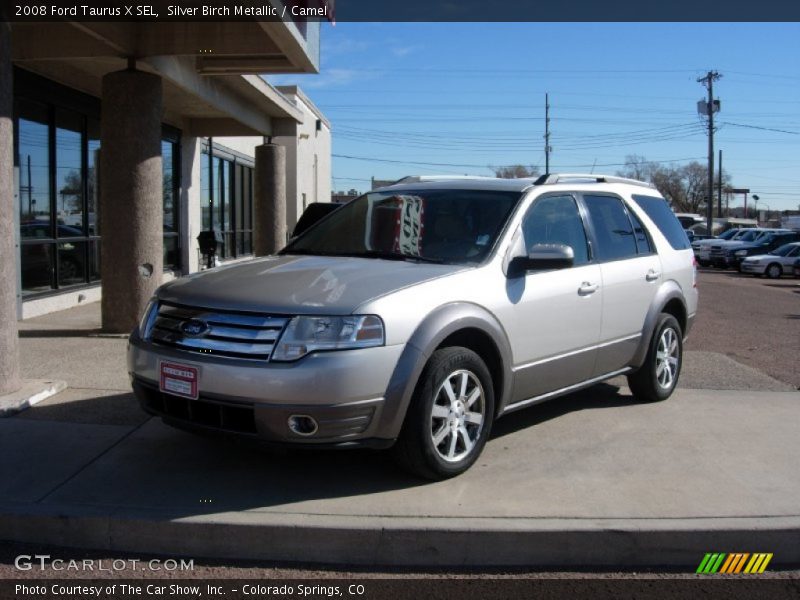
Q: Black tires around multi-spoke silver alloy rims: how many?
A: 2